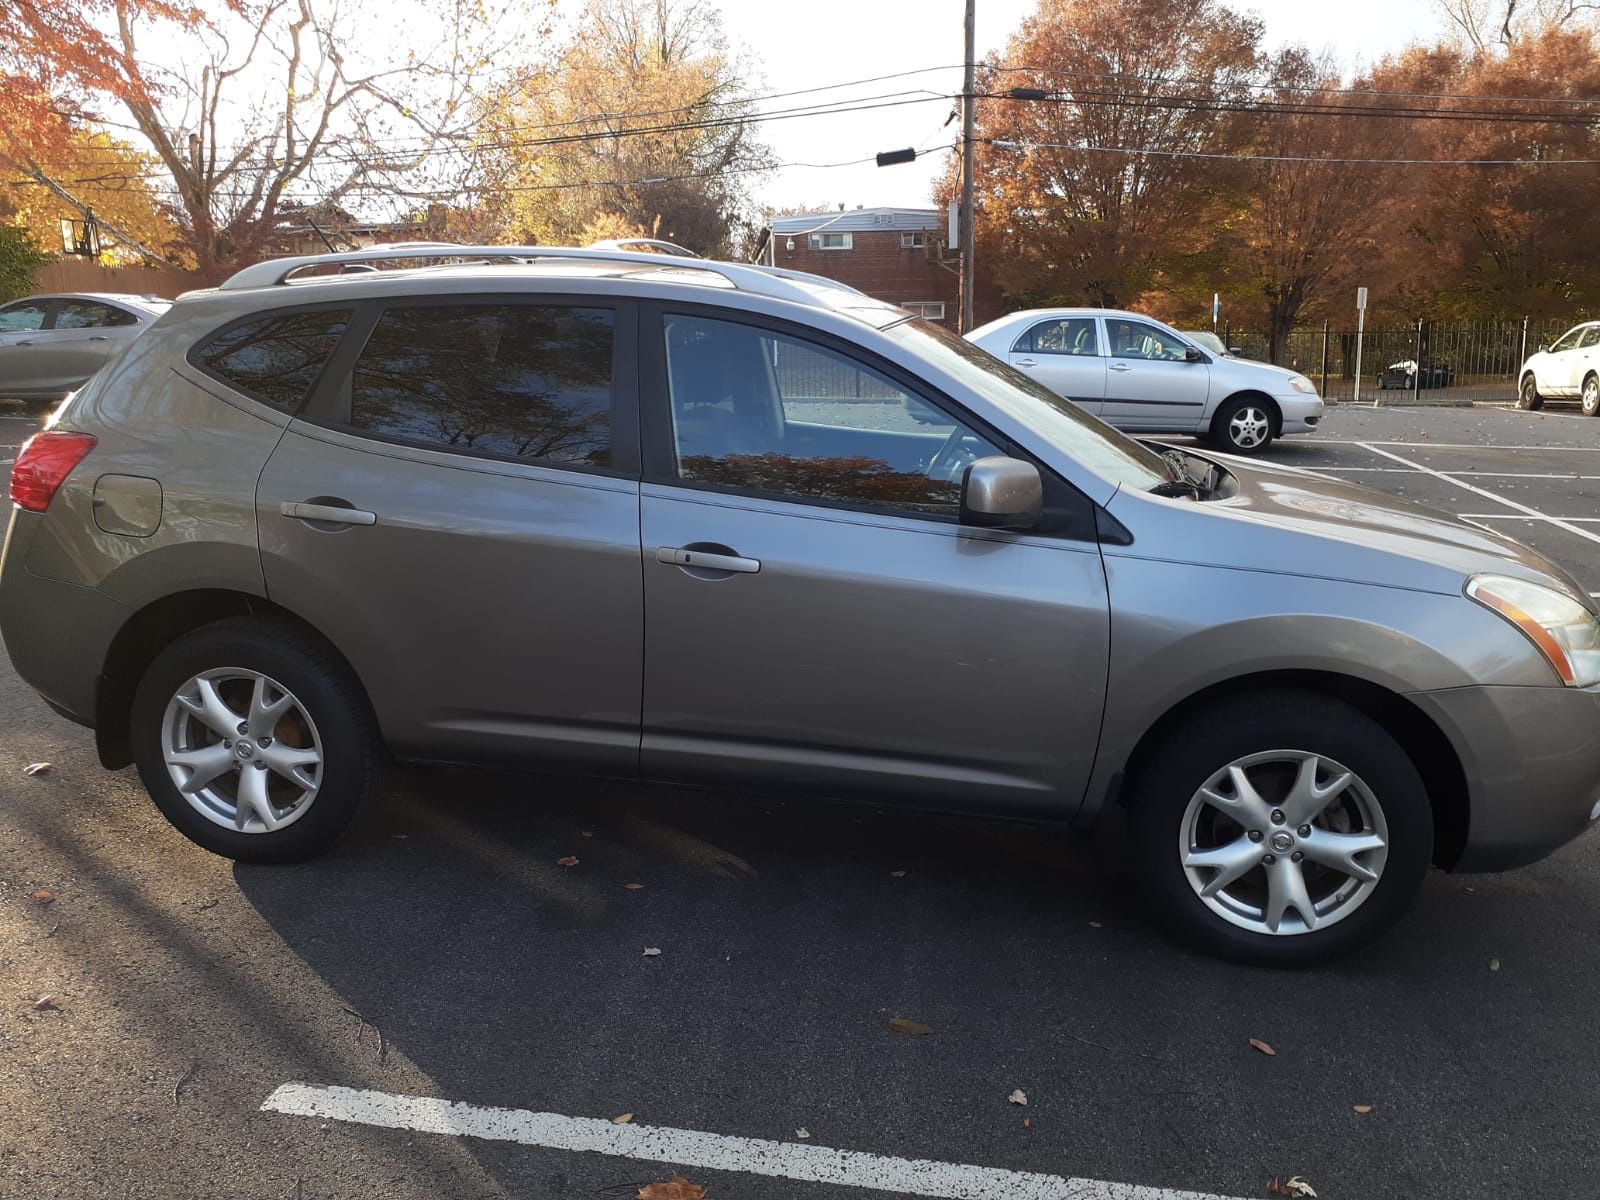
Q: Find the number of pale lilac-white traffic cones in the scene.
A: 0